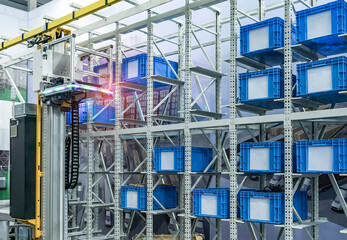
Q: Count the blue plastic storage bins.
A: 13